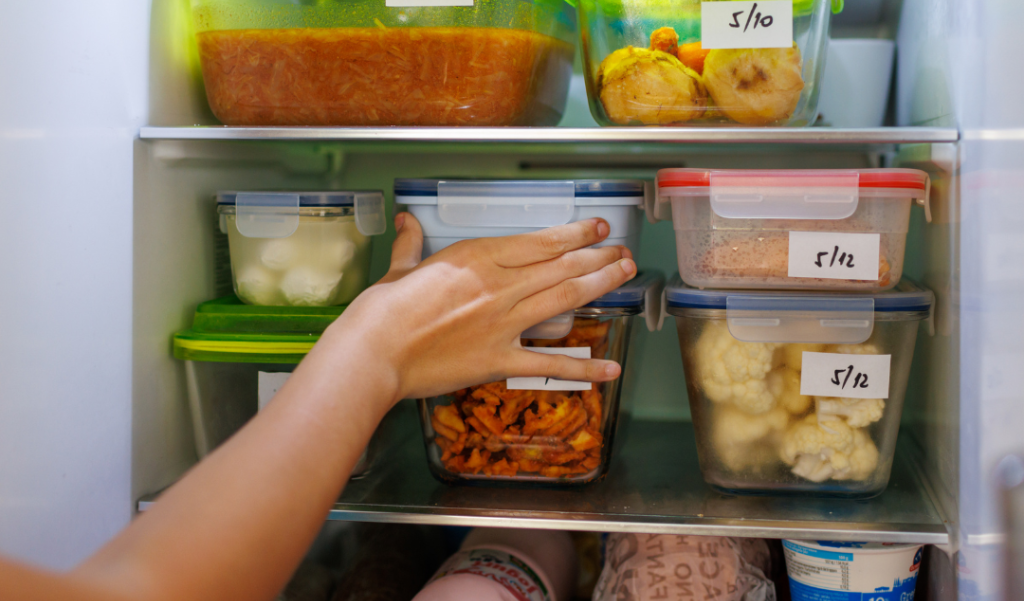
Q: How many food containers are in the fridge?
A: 8